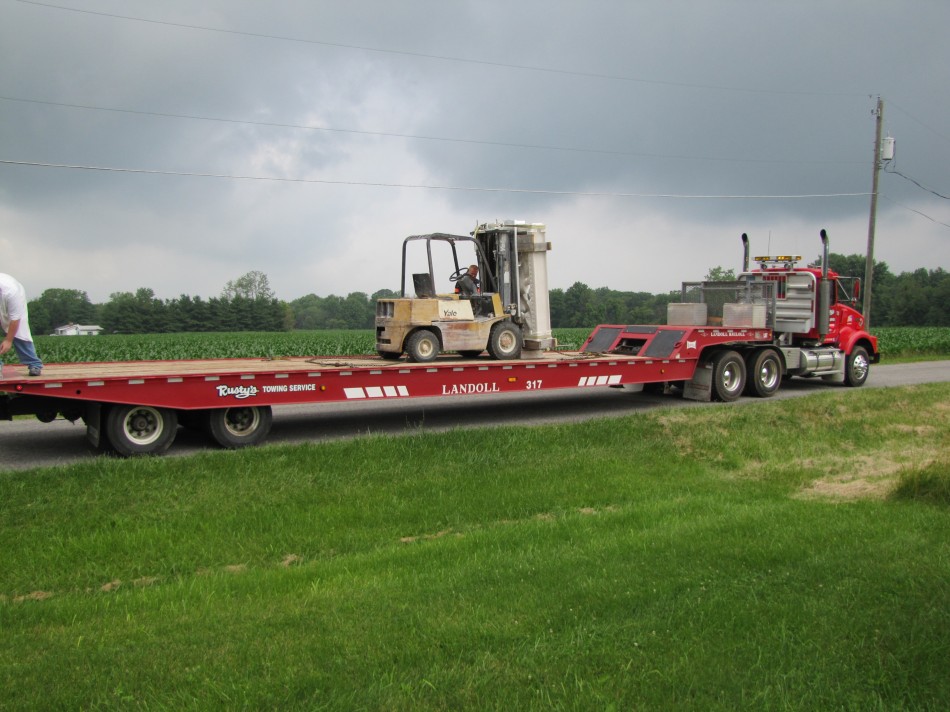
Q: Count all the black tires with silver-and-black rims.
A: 2